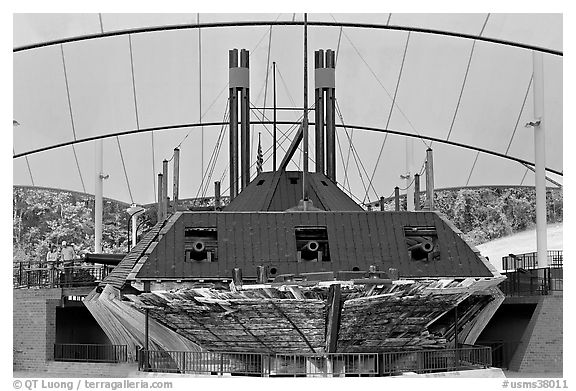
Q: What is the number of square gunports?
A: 3